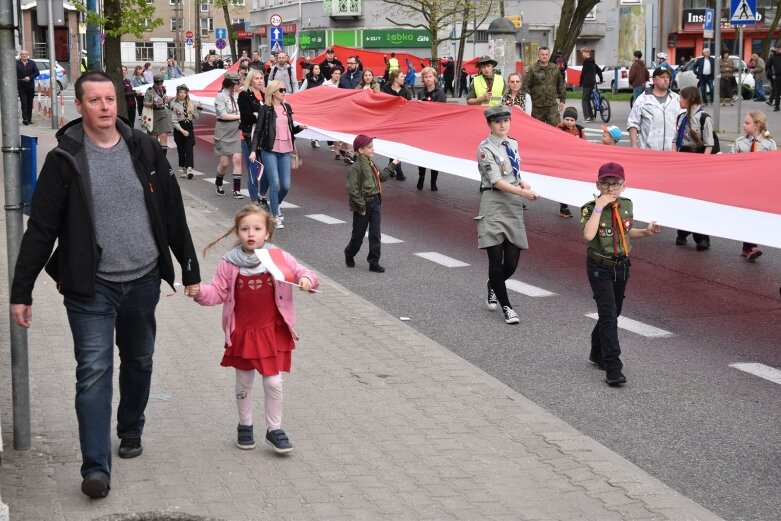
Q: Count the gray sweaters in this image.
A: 1